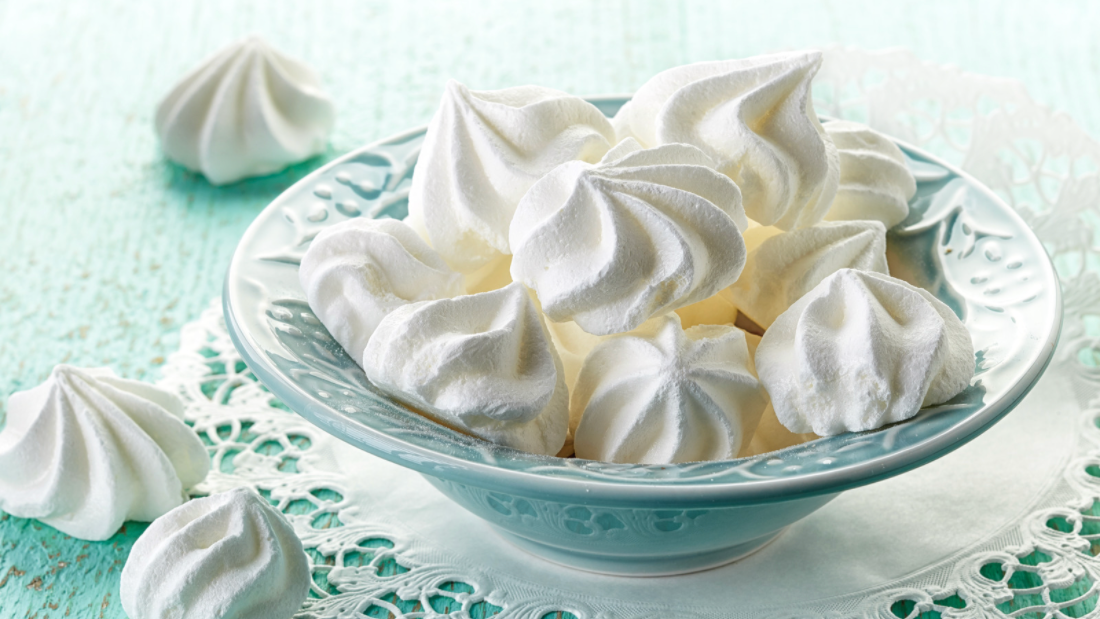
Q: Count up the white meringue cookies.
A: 12